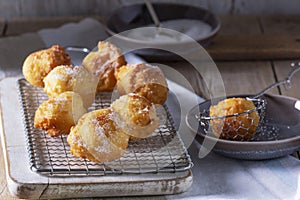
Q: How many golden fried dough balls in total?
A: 8